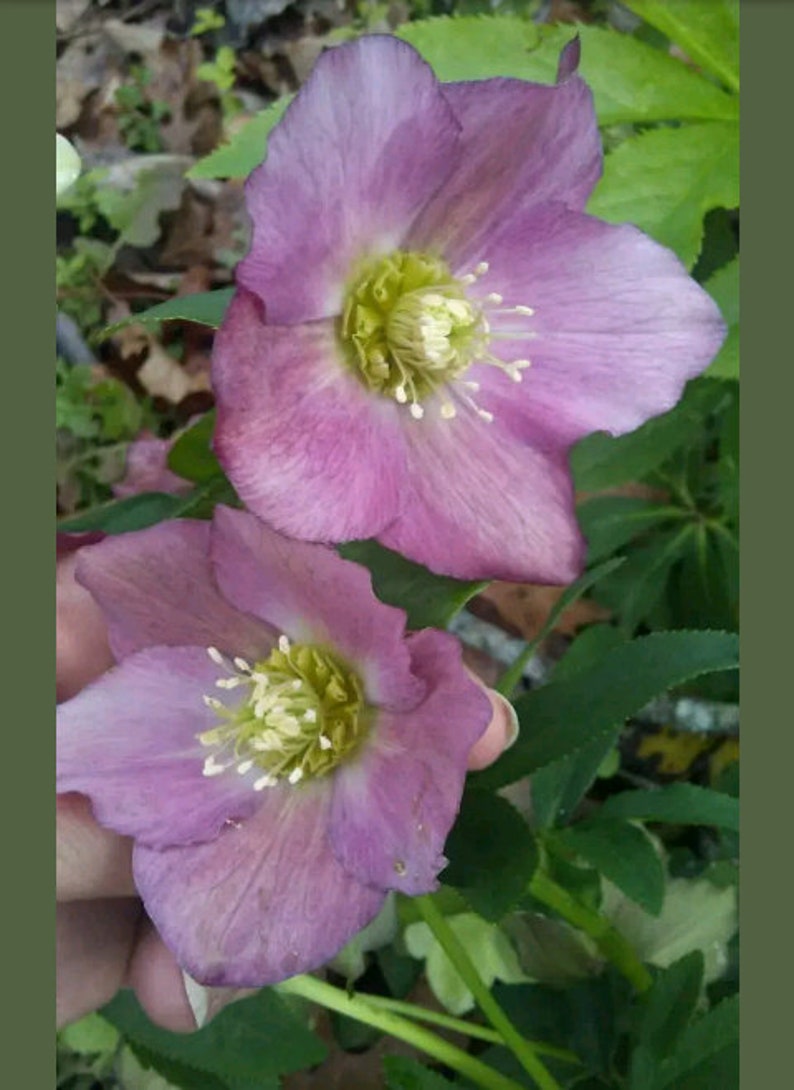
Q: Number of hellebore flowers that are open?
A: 2